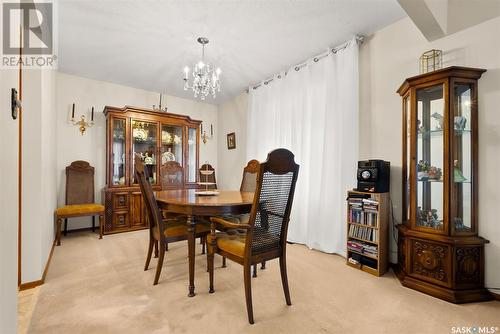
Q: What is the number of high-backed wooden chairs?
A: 6